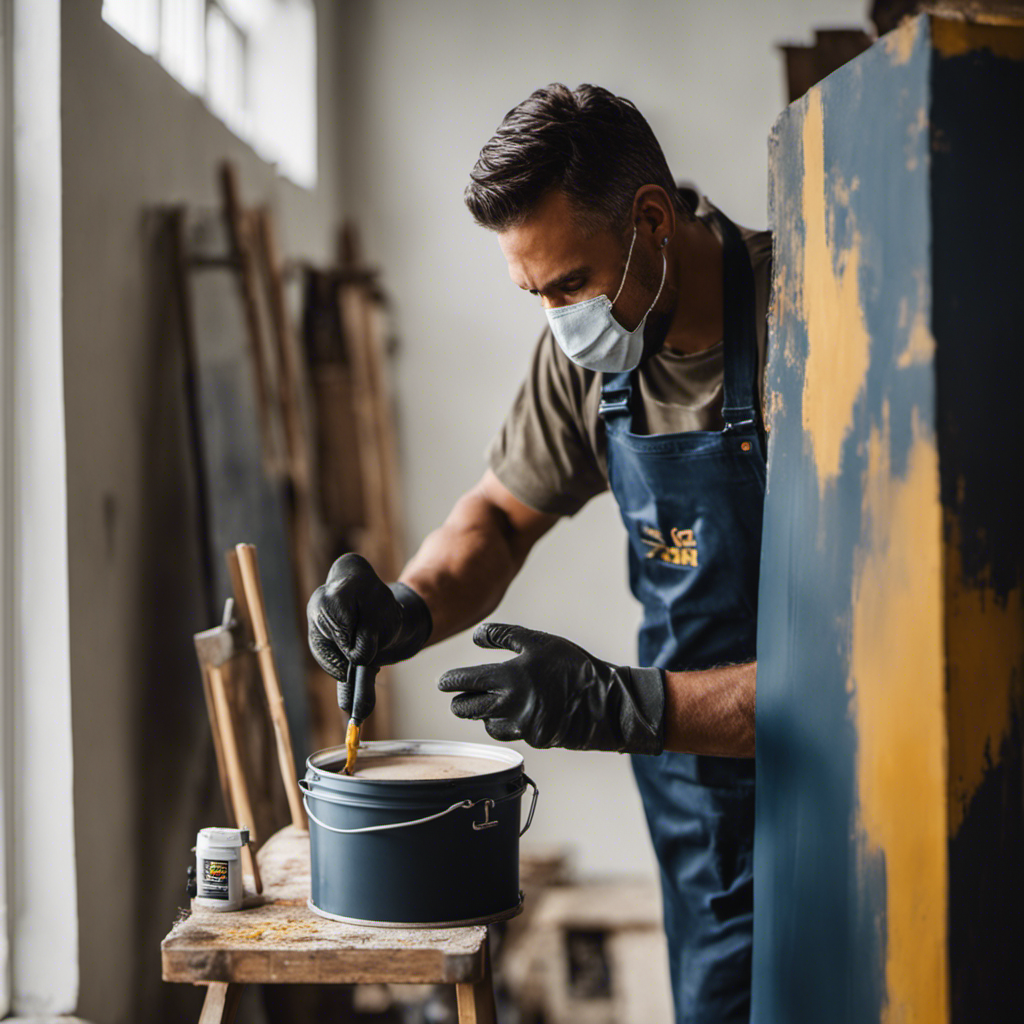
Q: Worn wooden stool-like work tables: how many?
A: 1